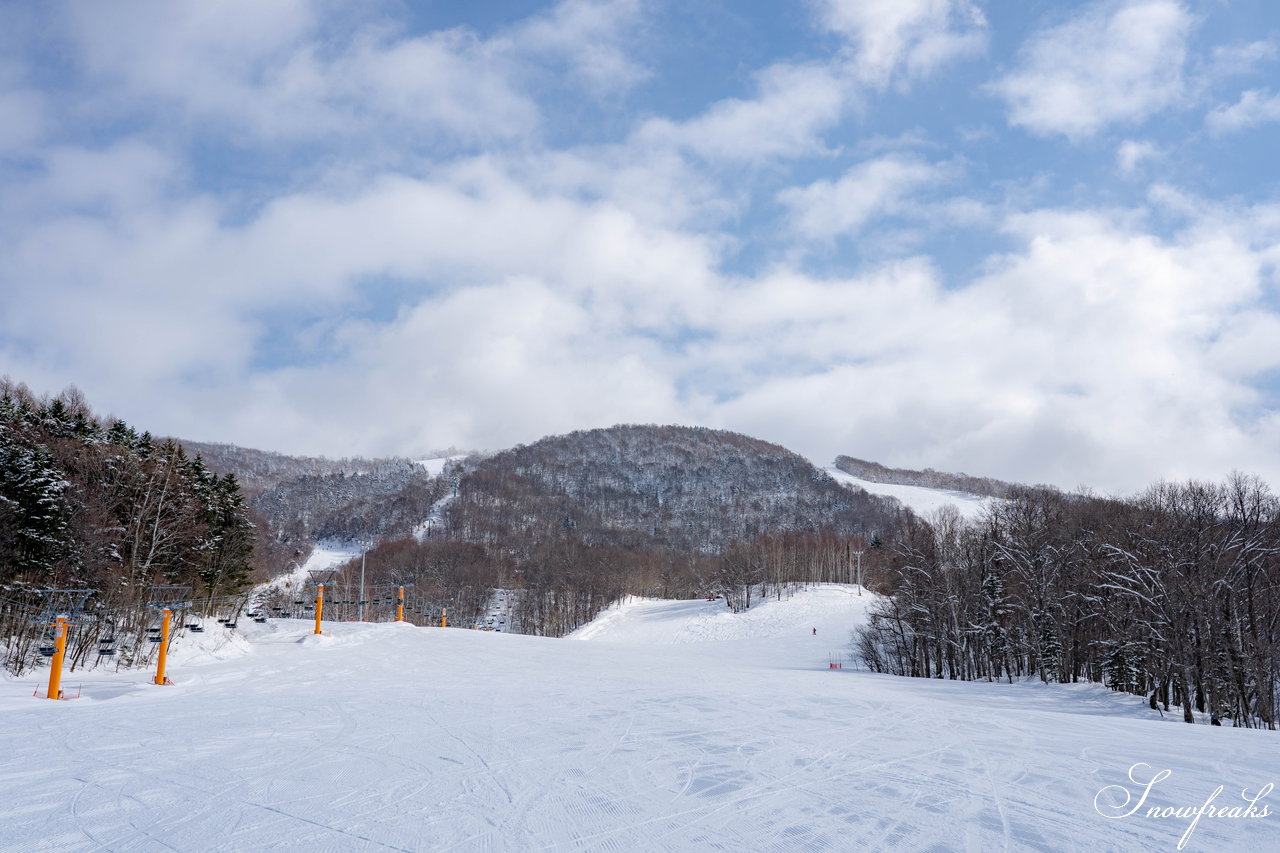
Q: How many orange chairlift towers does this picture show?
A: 5